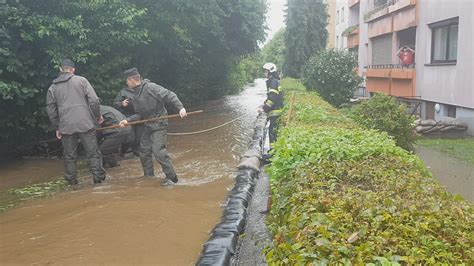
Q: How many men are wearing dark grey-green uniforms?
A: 3